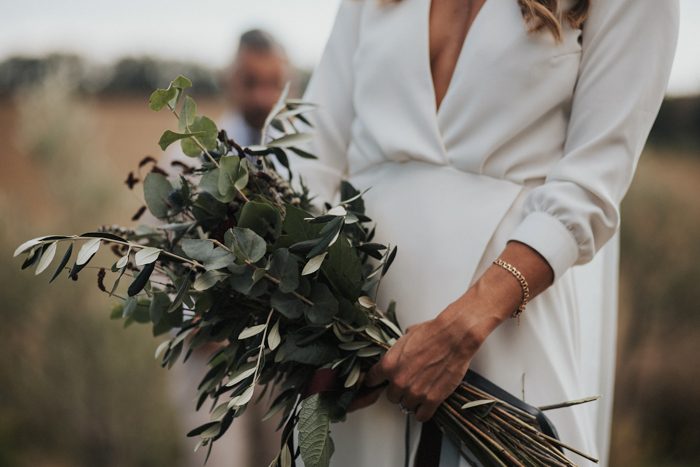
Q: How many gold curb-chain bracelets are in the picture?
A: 1